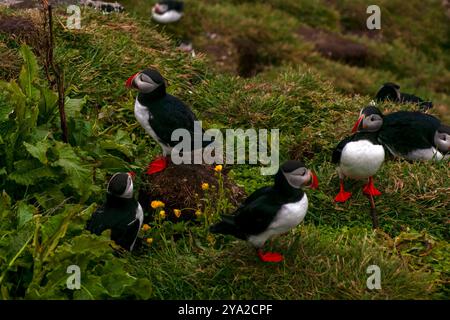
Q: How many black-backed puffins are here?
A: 7